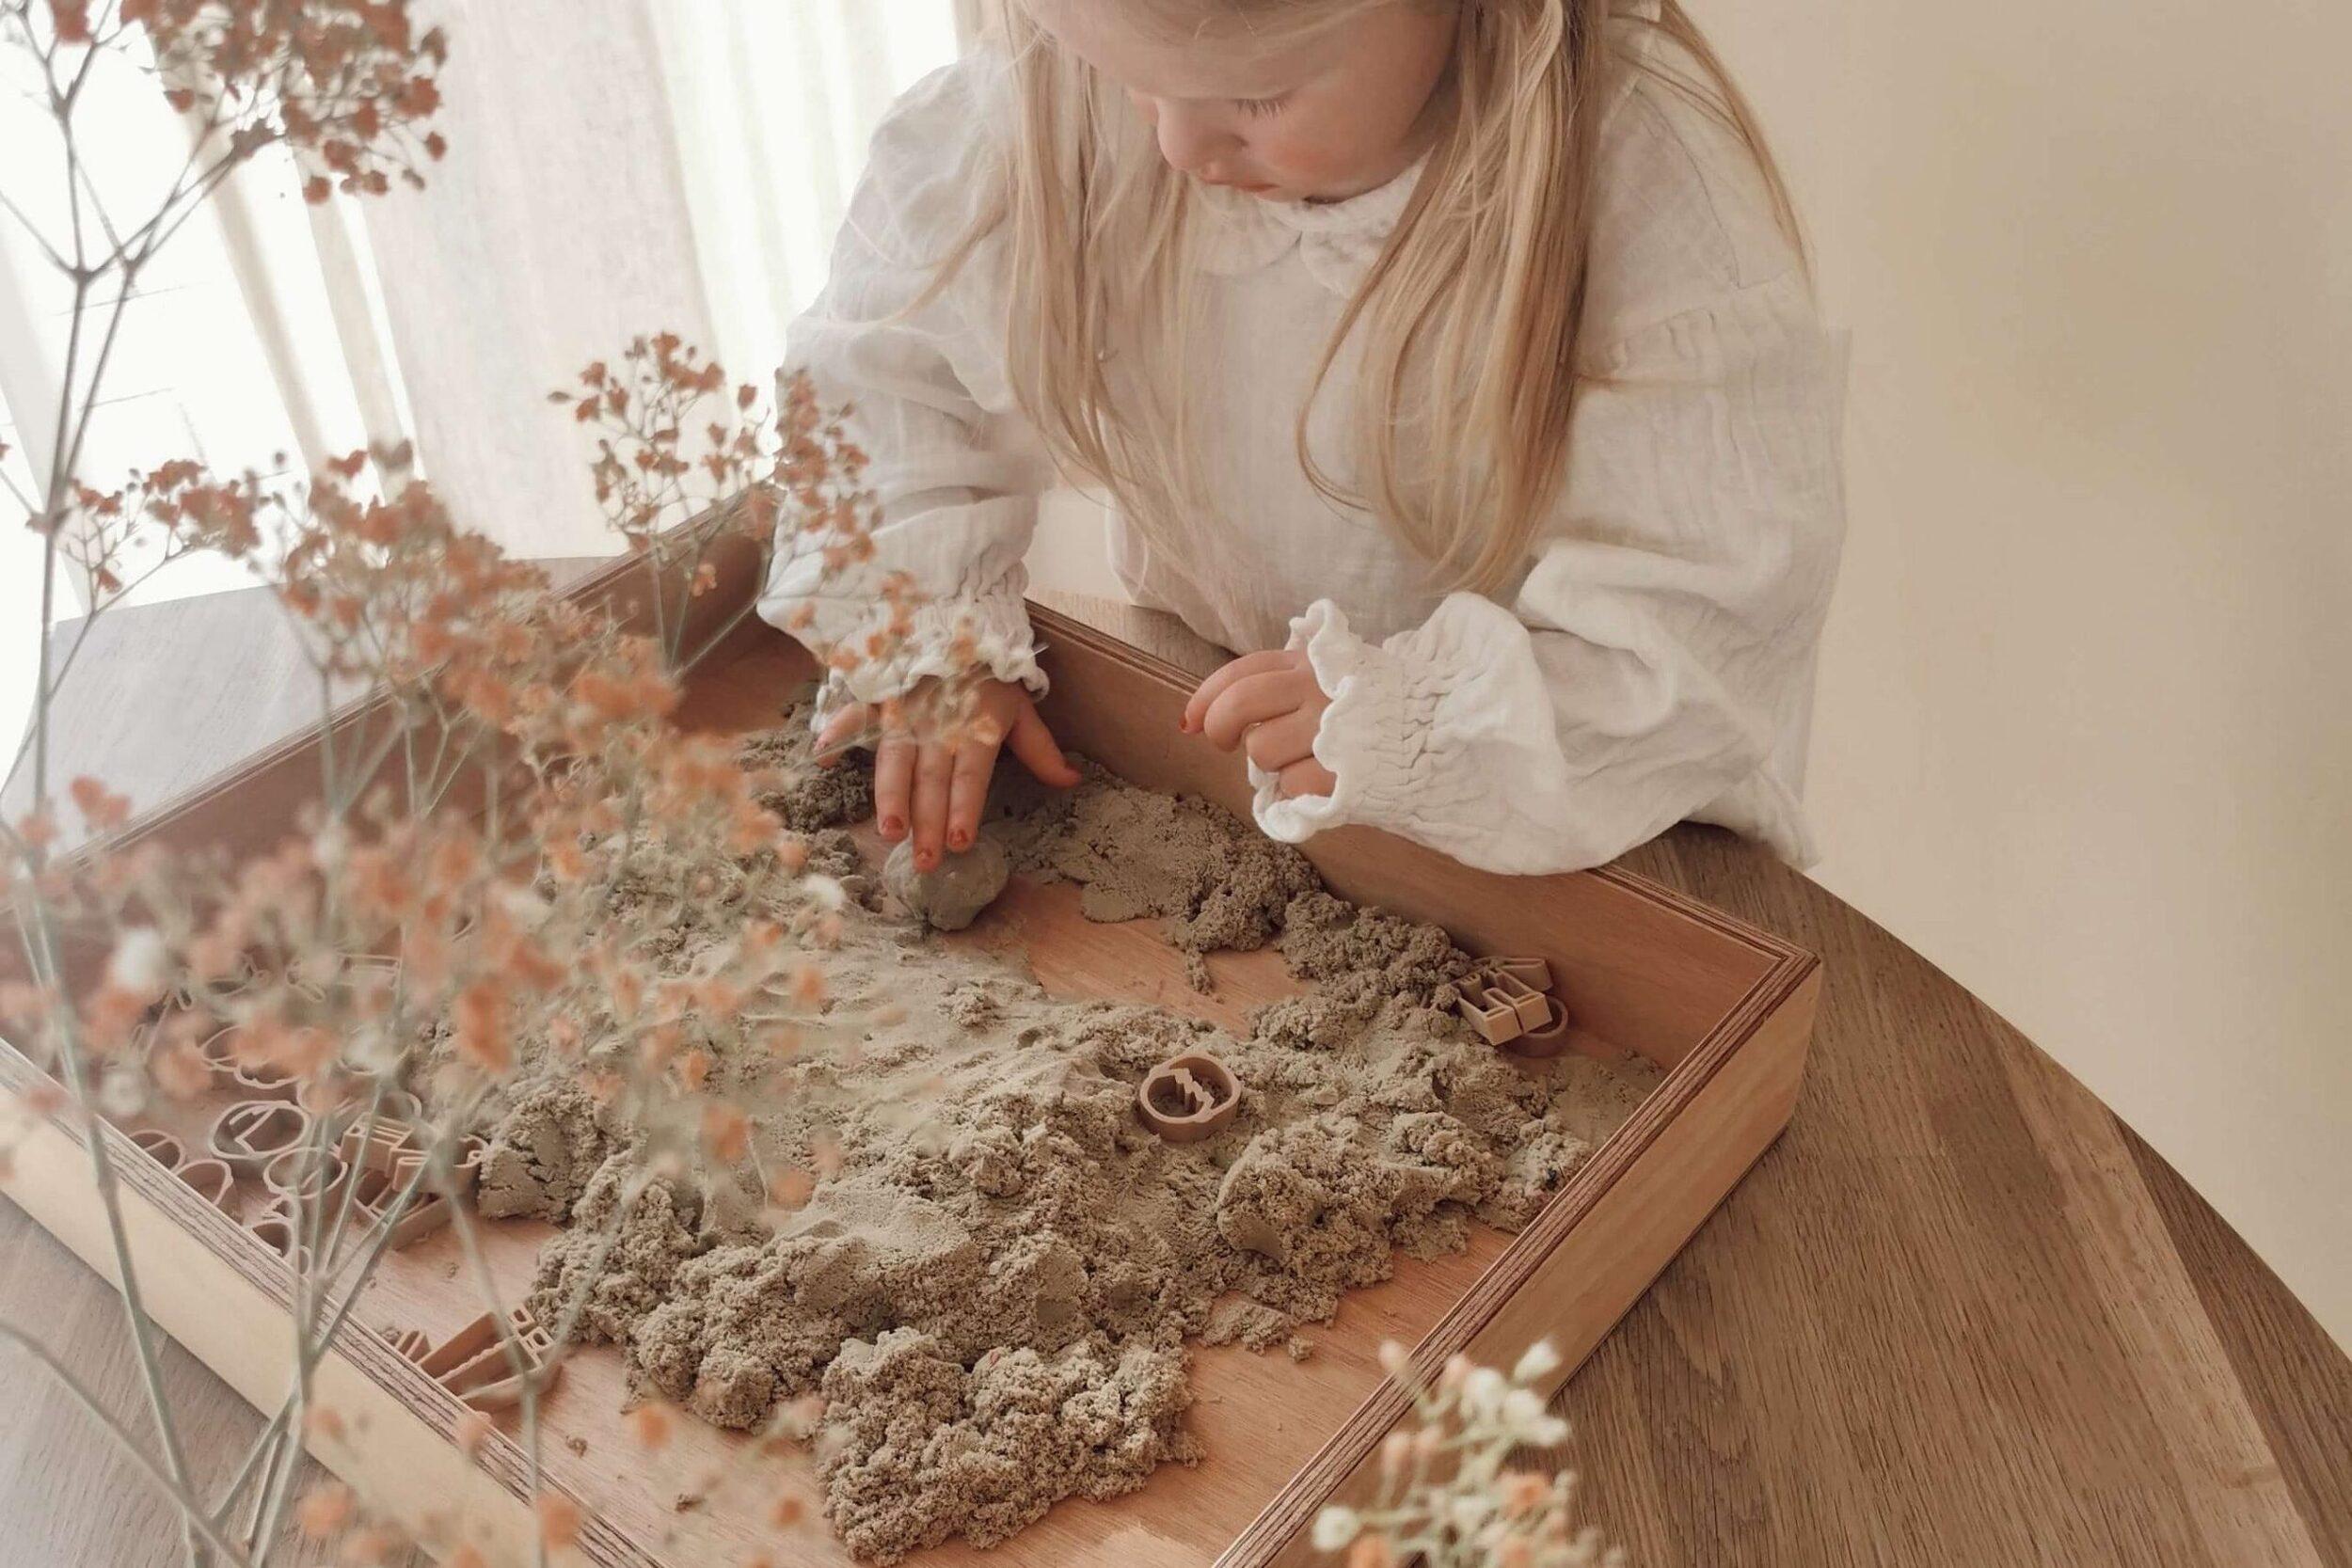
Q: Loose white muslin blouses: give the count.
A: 1